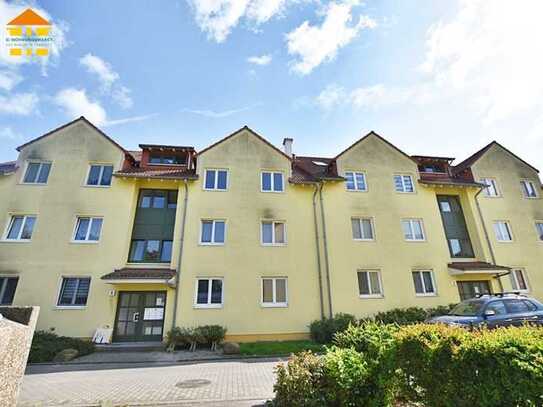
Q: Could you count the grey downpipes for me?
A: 4